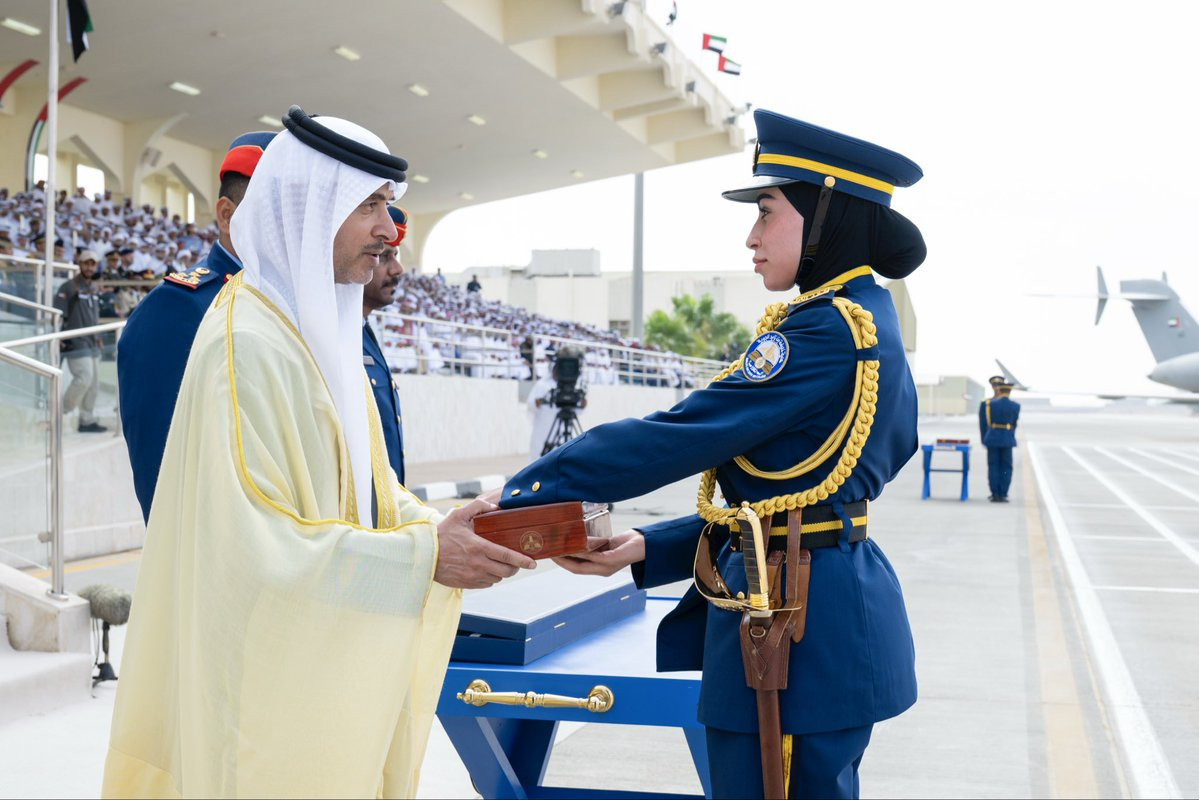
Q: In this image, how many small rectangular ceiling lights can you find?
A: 10